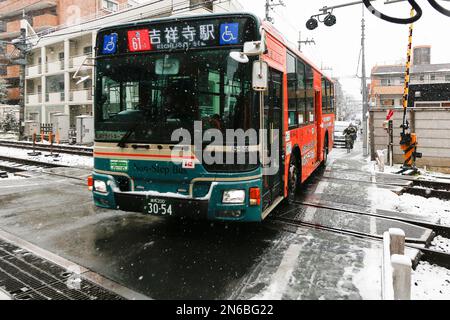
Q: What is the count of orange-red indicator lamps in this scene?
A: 2